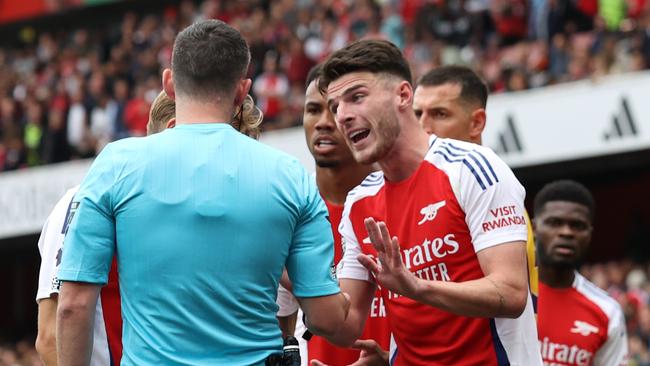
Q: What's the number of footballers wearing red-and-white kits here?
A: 4